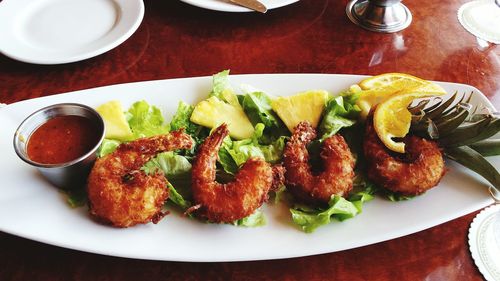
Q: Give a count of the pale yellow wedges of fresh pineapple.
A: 3